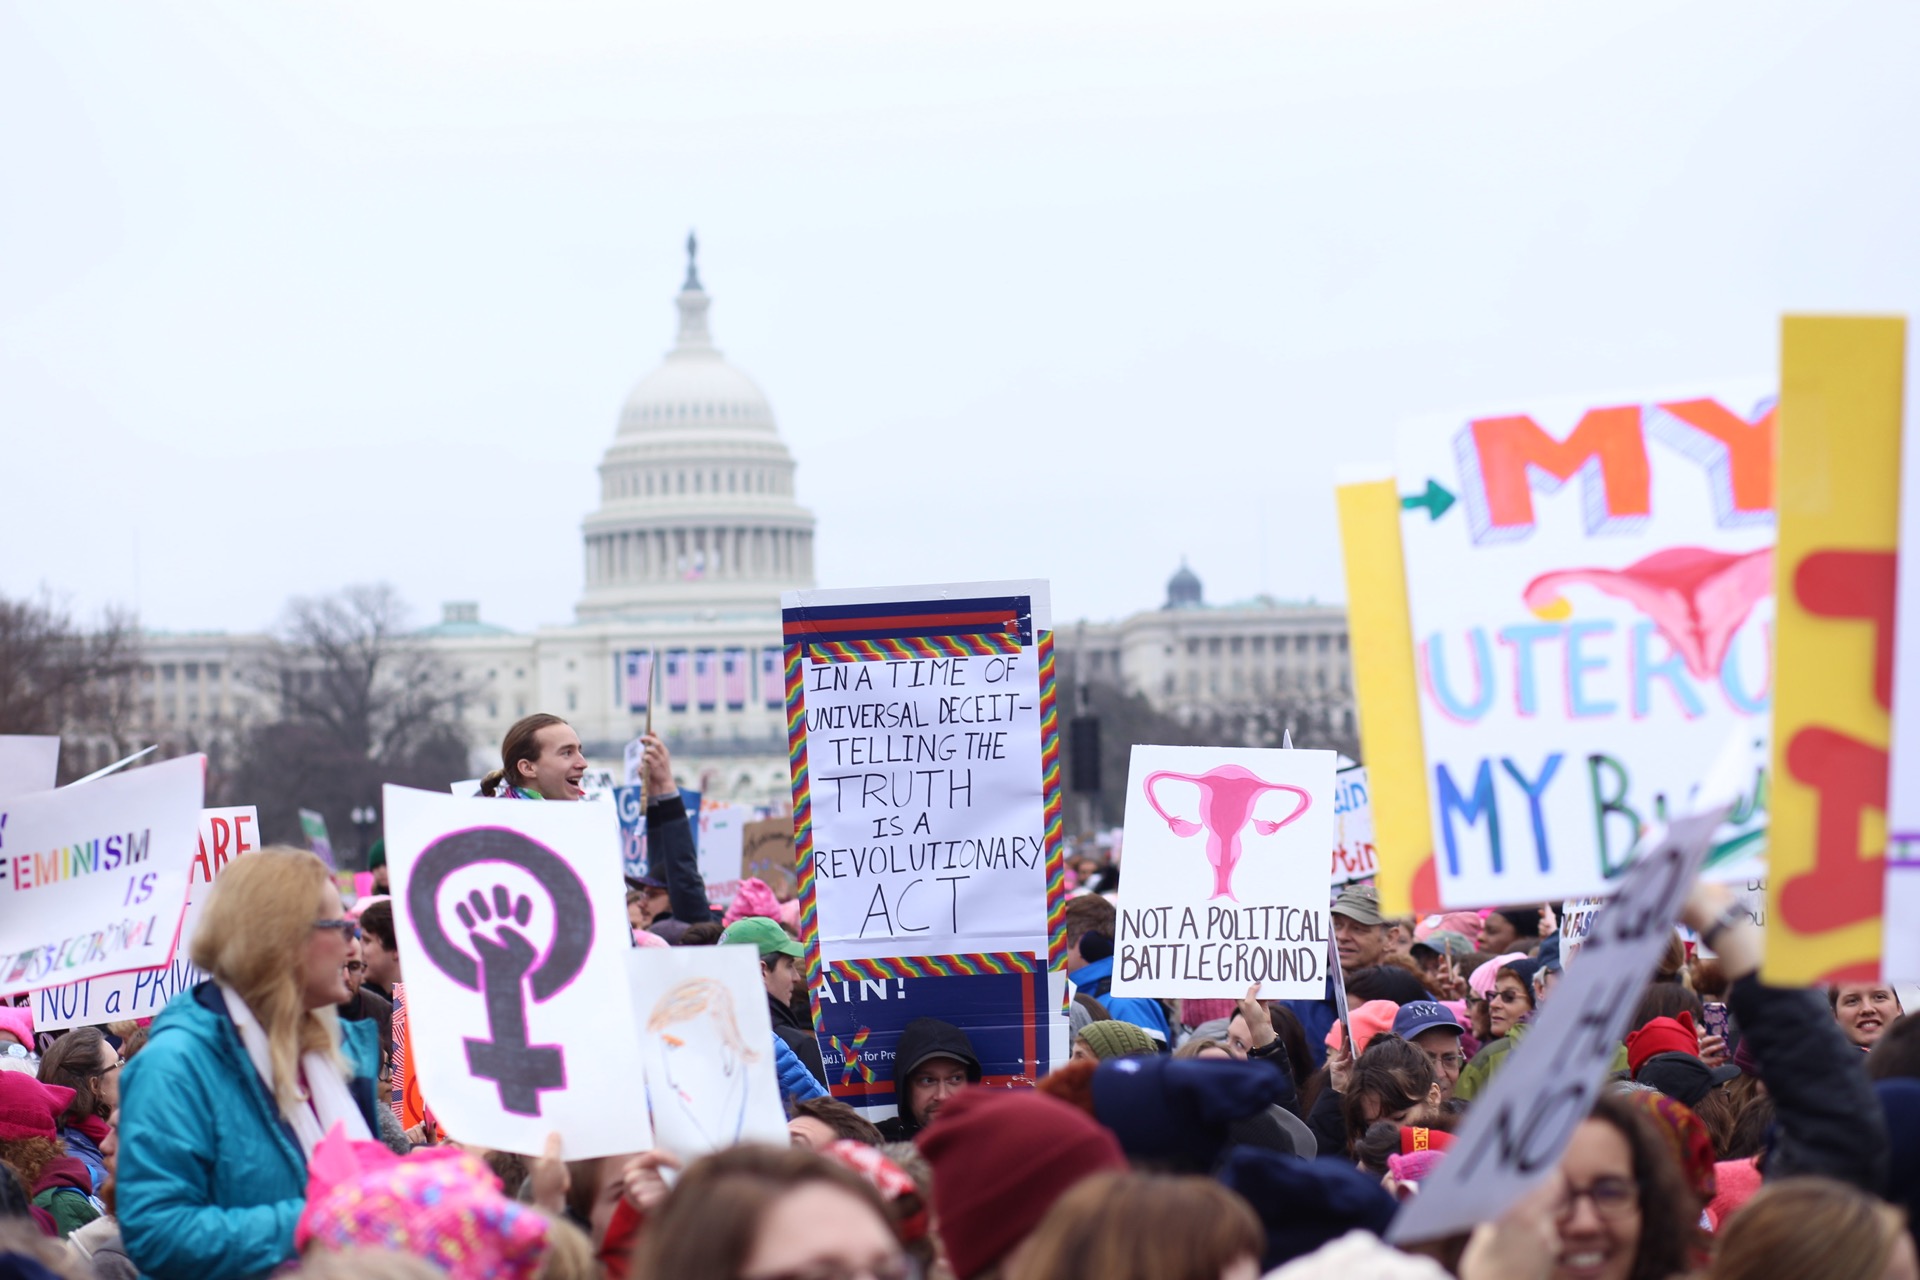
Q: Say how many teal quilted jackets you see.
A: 1